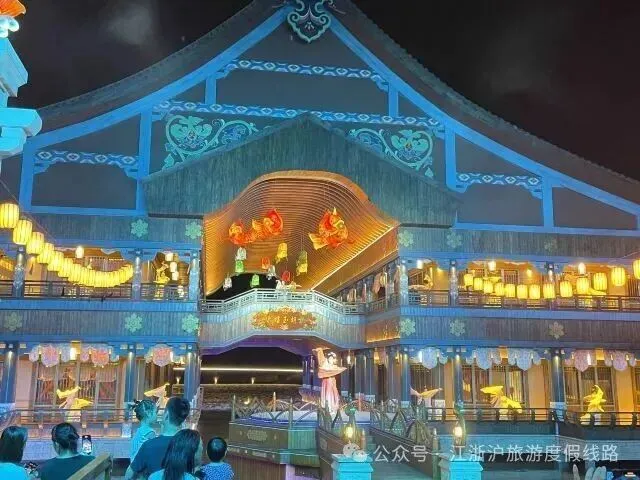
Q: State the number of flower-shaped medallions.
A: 11